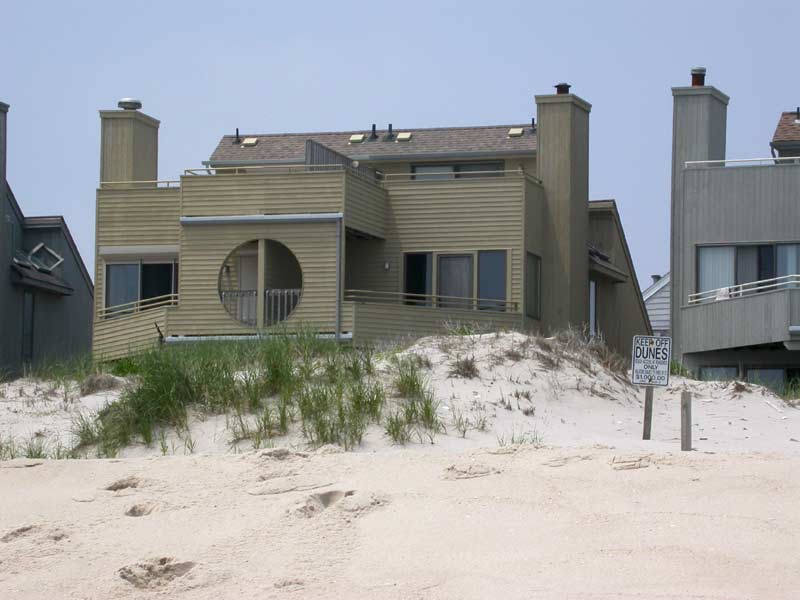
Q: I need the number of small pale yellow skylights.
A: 4